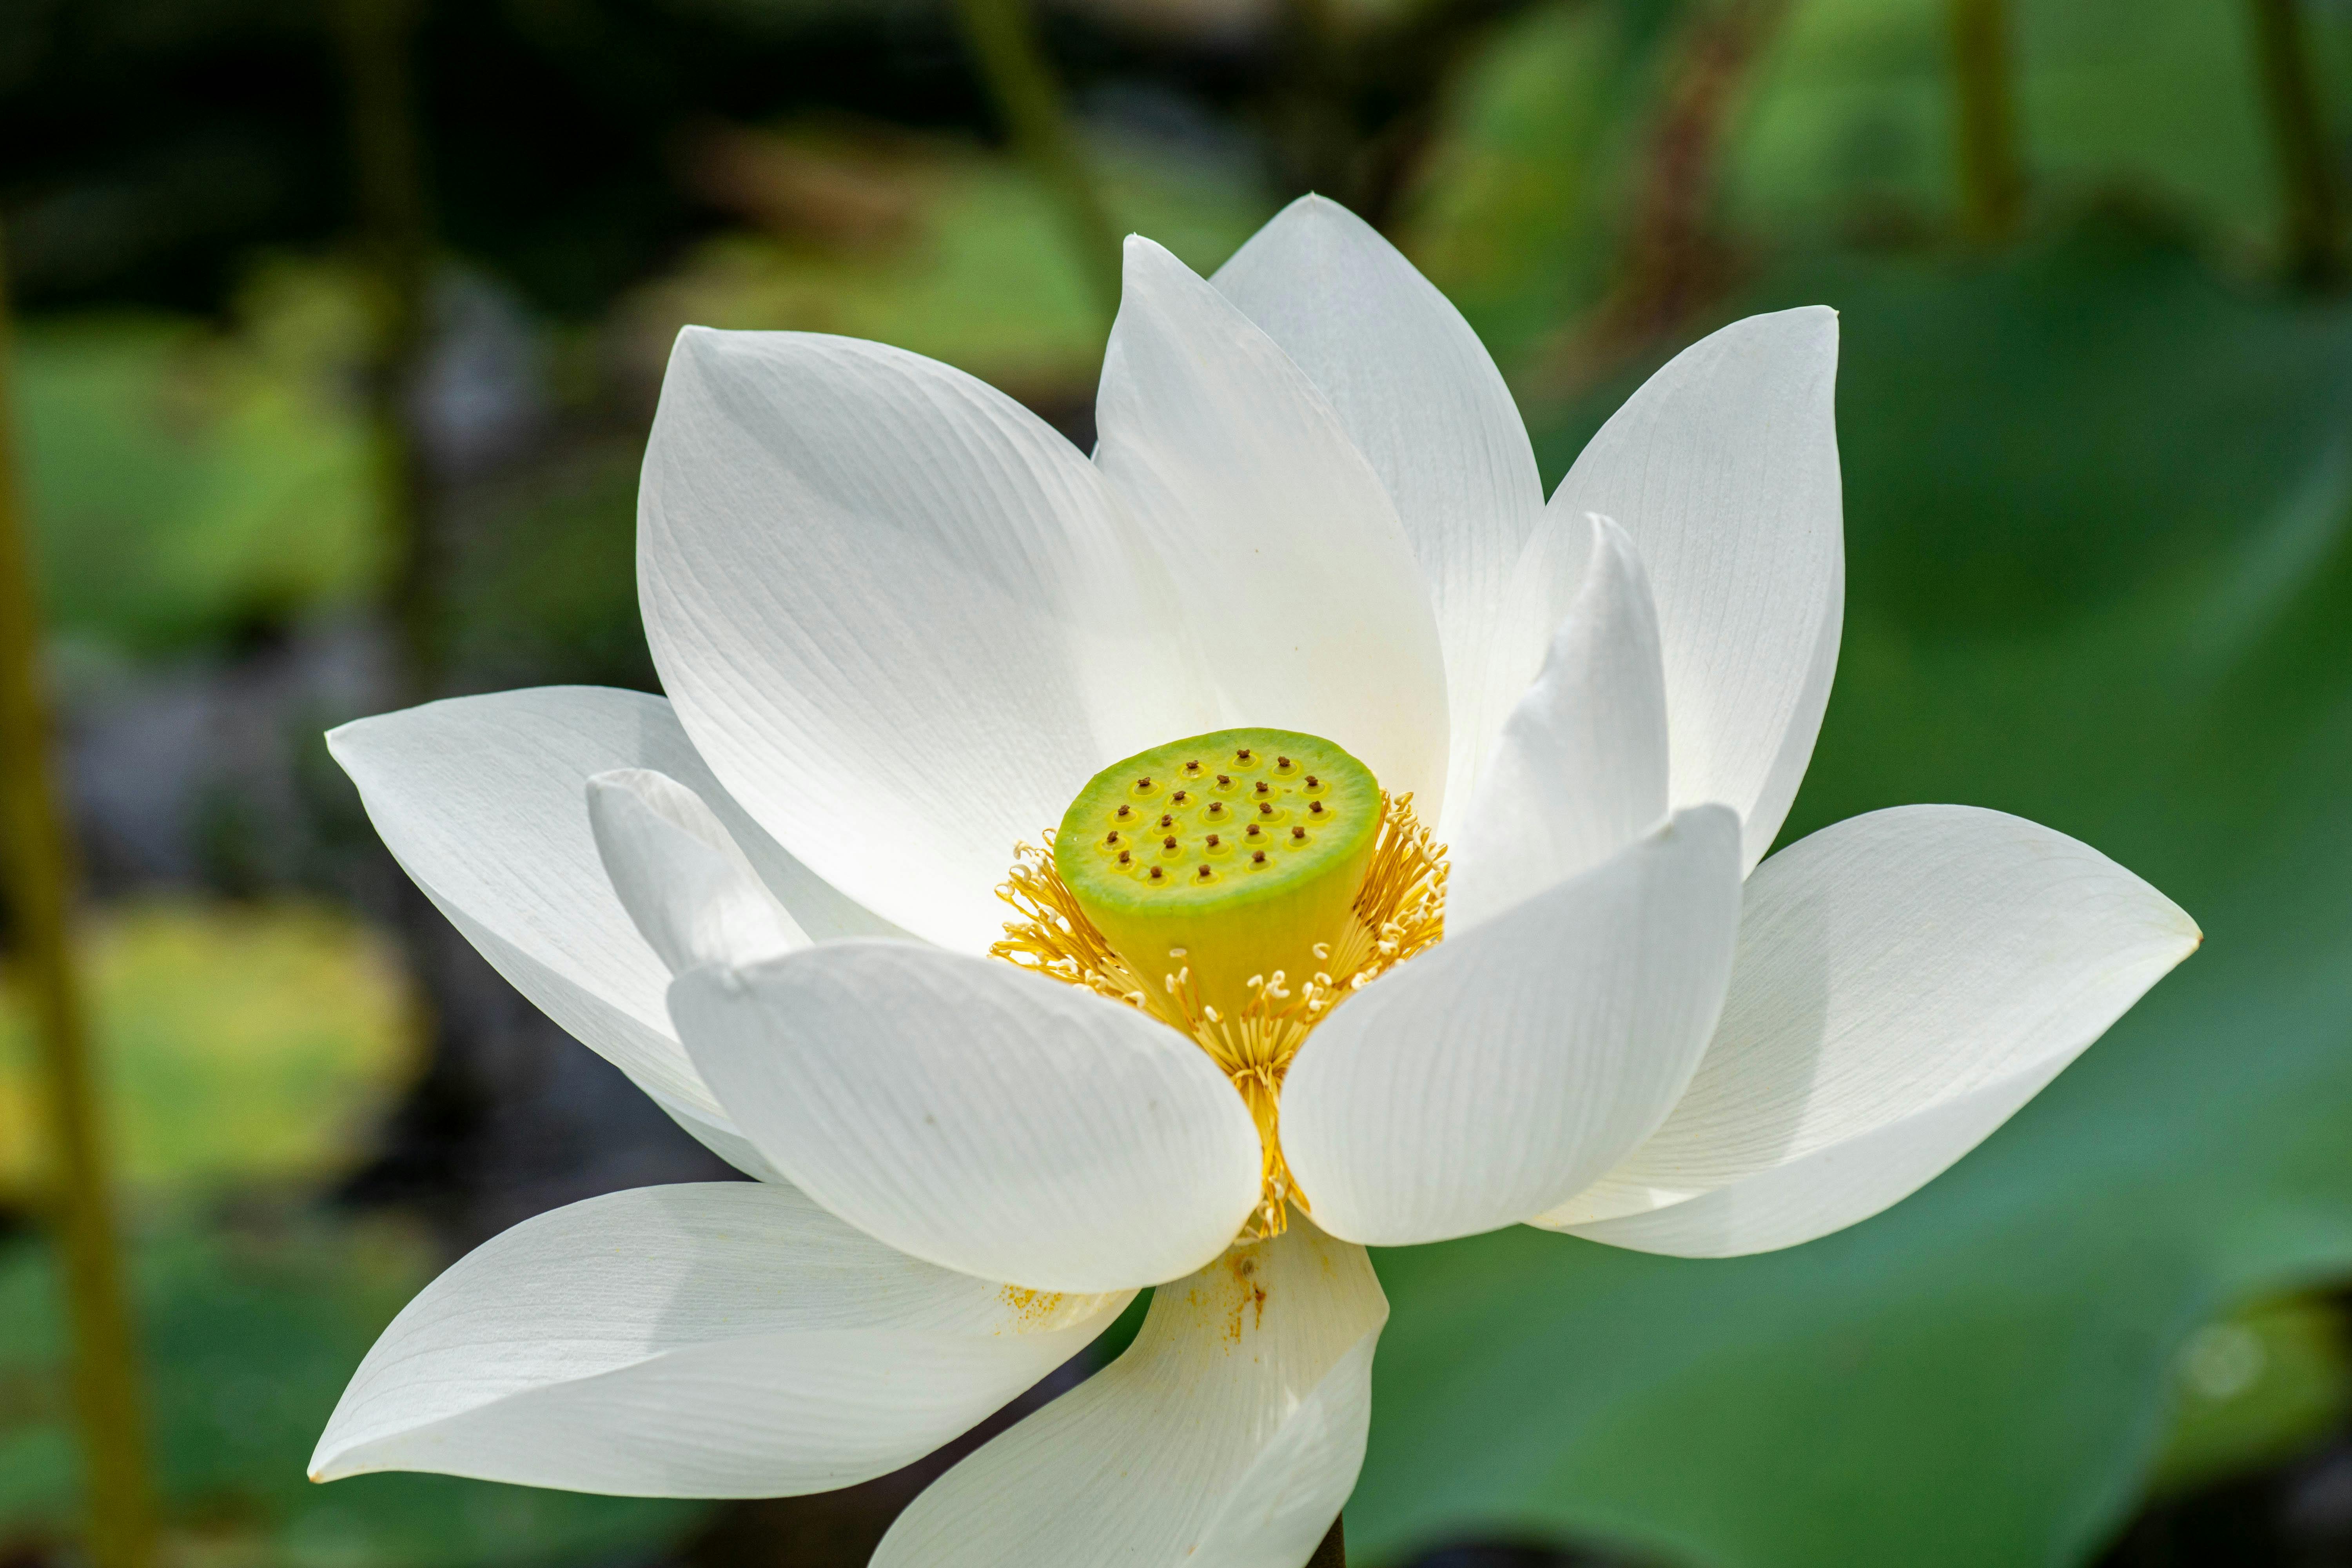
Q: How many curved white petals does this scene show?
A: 12